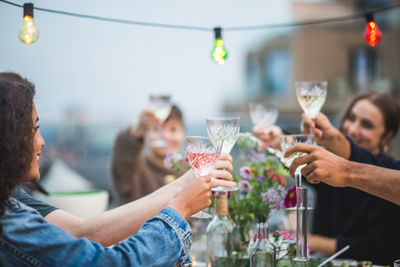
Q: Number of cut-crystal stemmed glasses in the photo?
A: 6